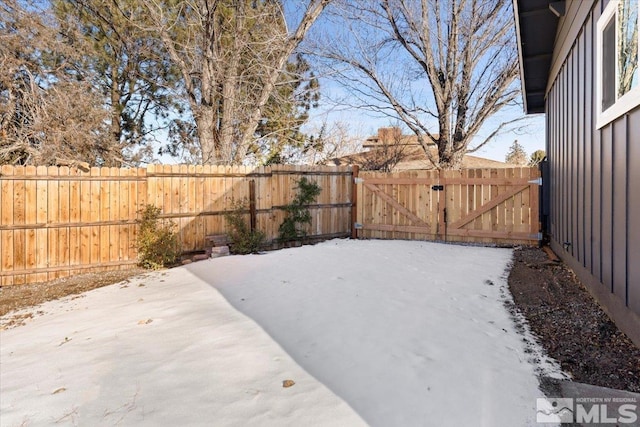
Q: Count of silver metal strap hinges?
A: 4